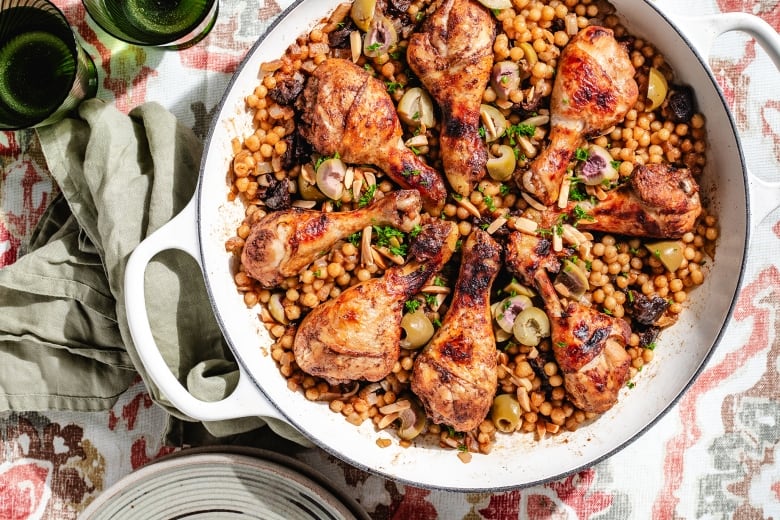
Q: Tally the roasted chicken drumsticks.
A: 8